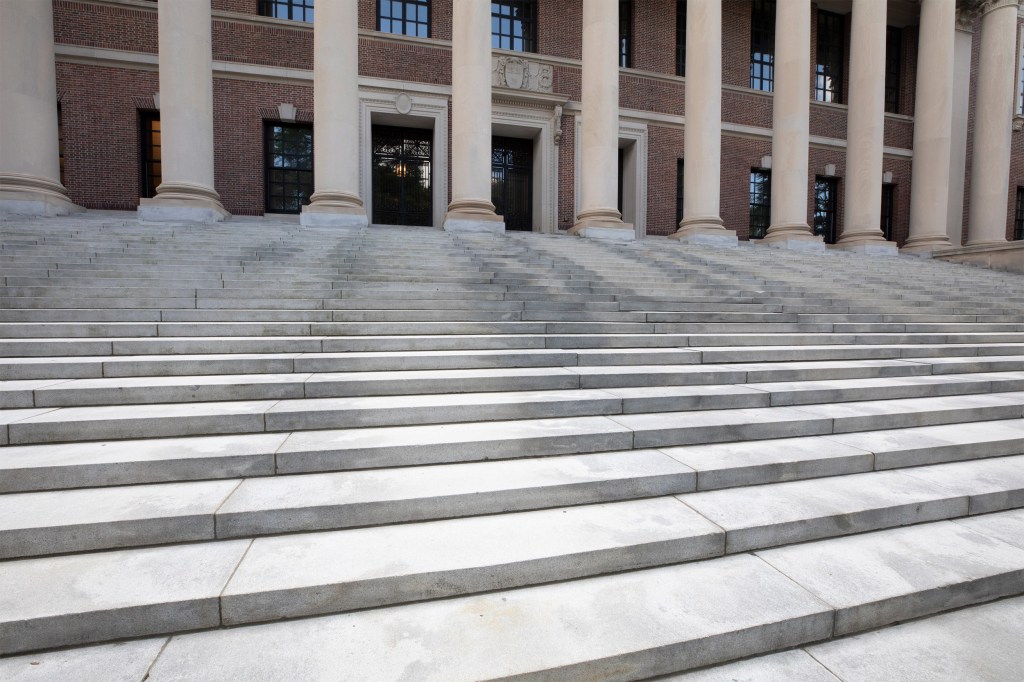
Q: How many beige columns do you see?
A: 10